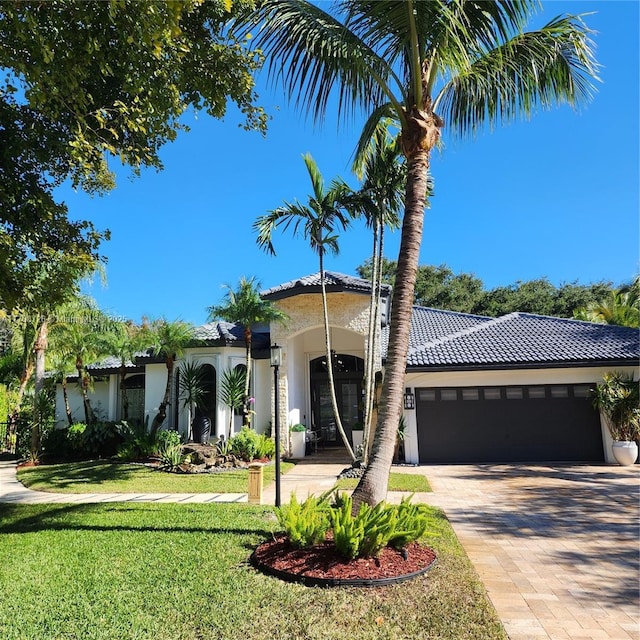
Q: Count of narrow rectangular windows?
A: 8